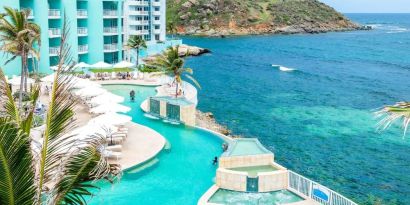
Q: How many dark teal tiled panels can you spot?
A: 3